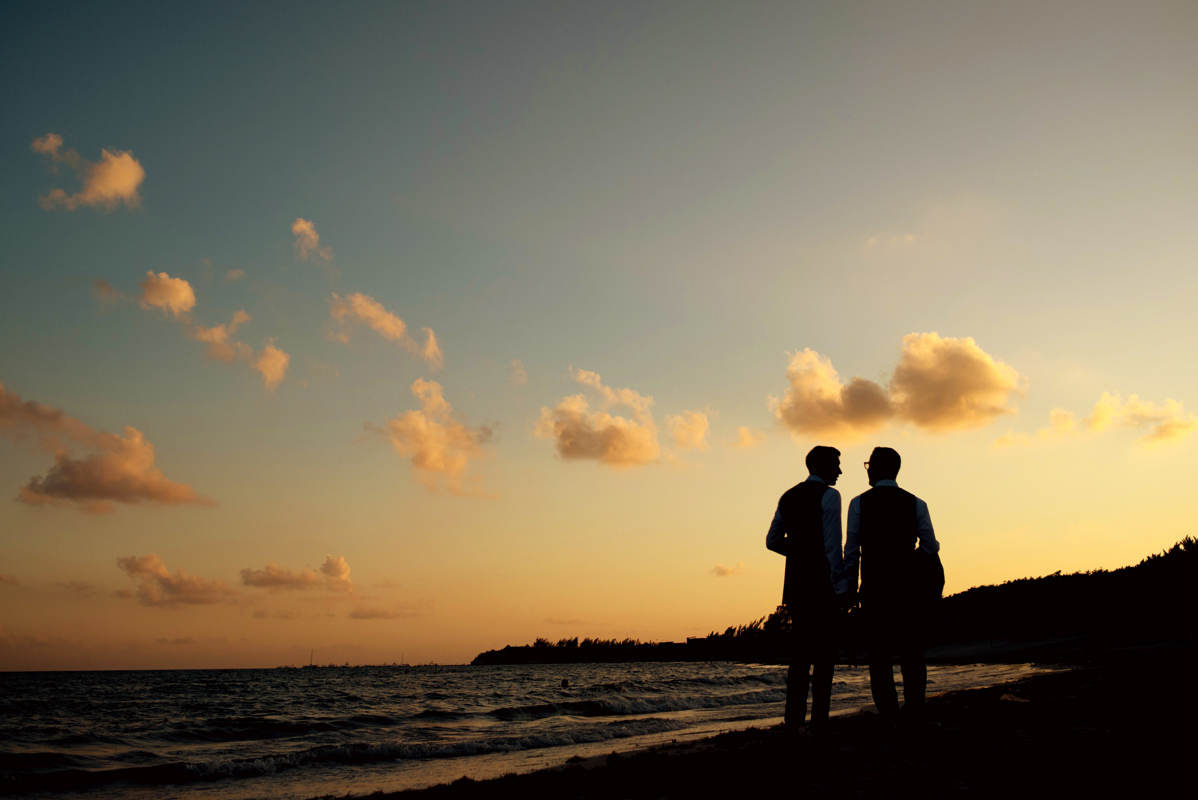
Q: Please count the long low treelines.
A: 1